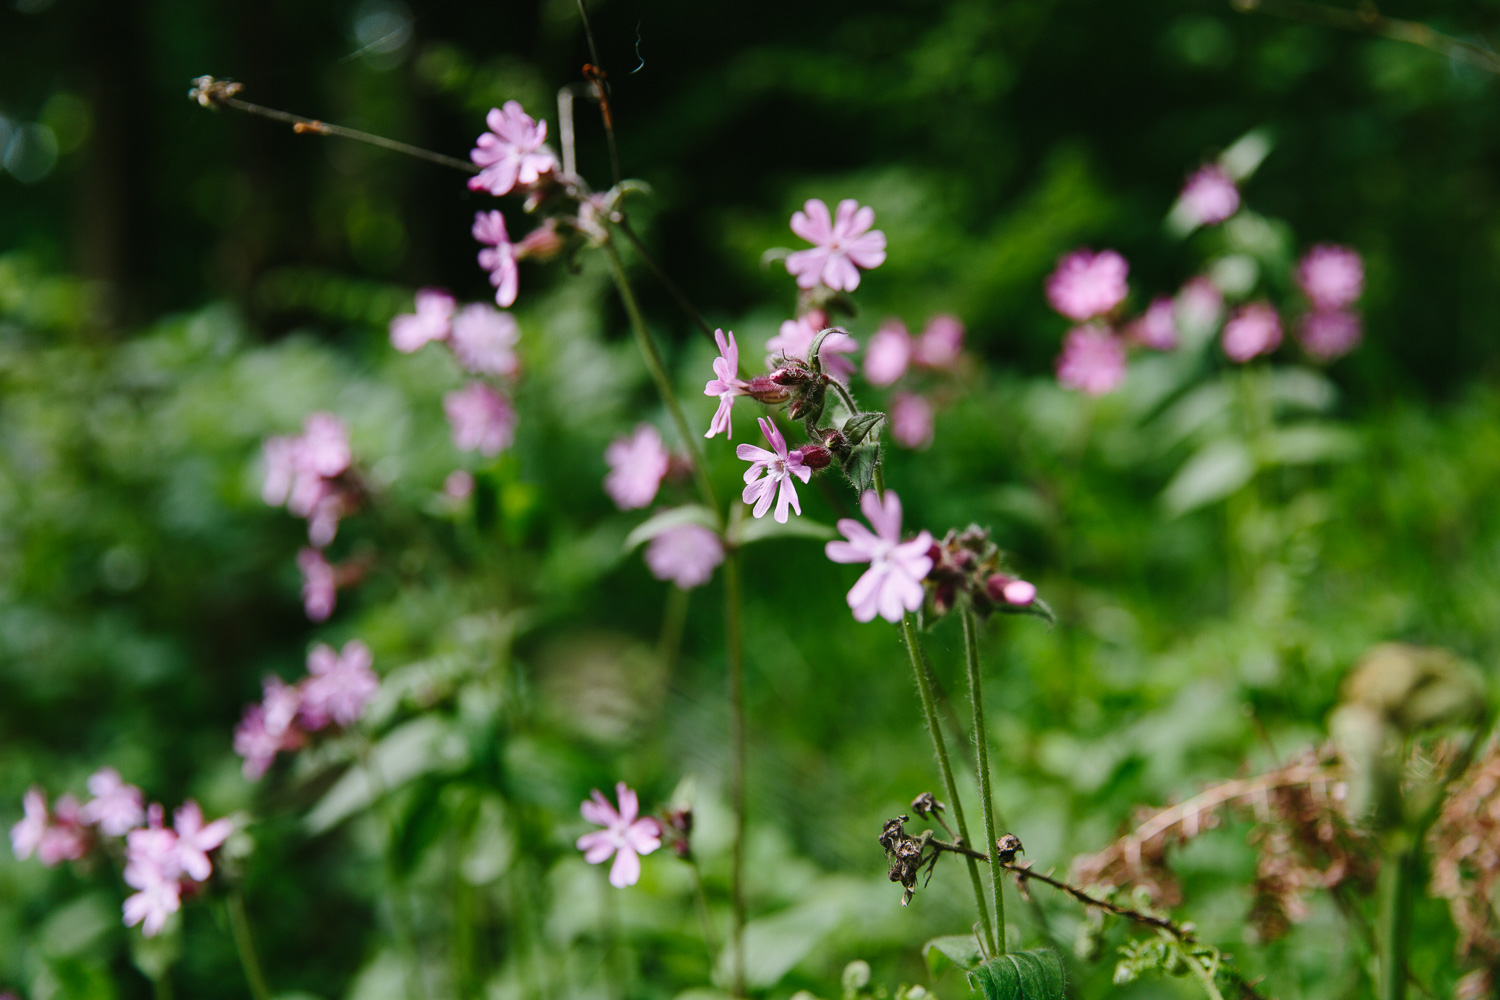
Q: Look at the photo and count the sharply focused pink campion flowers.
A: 2